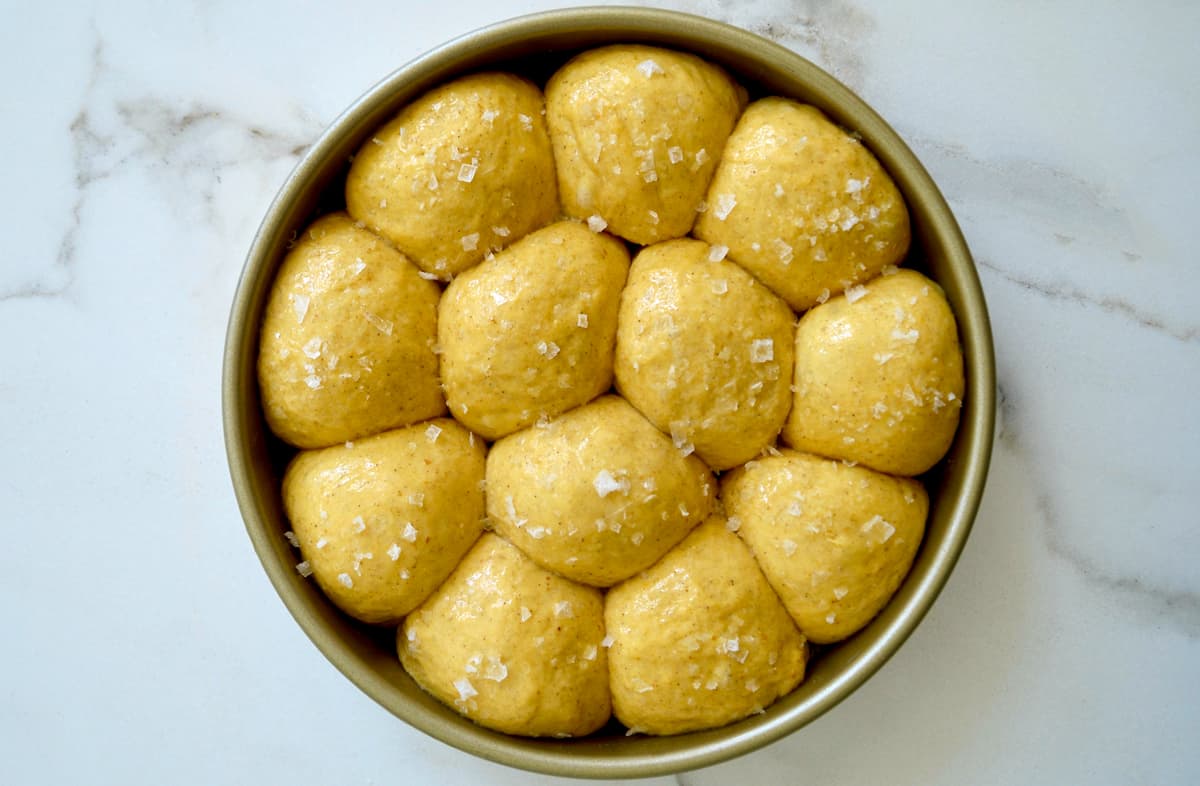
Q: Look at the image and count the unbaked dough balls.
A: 12